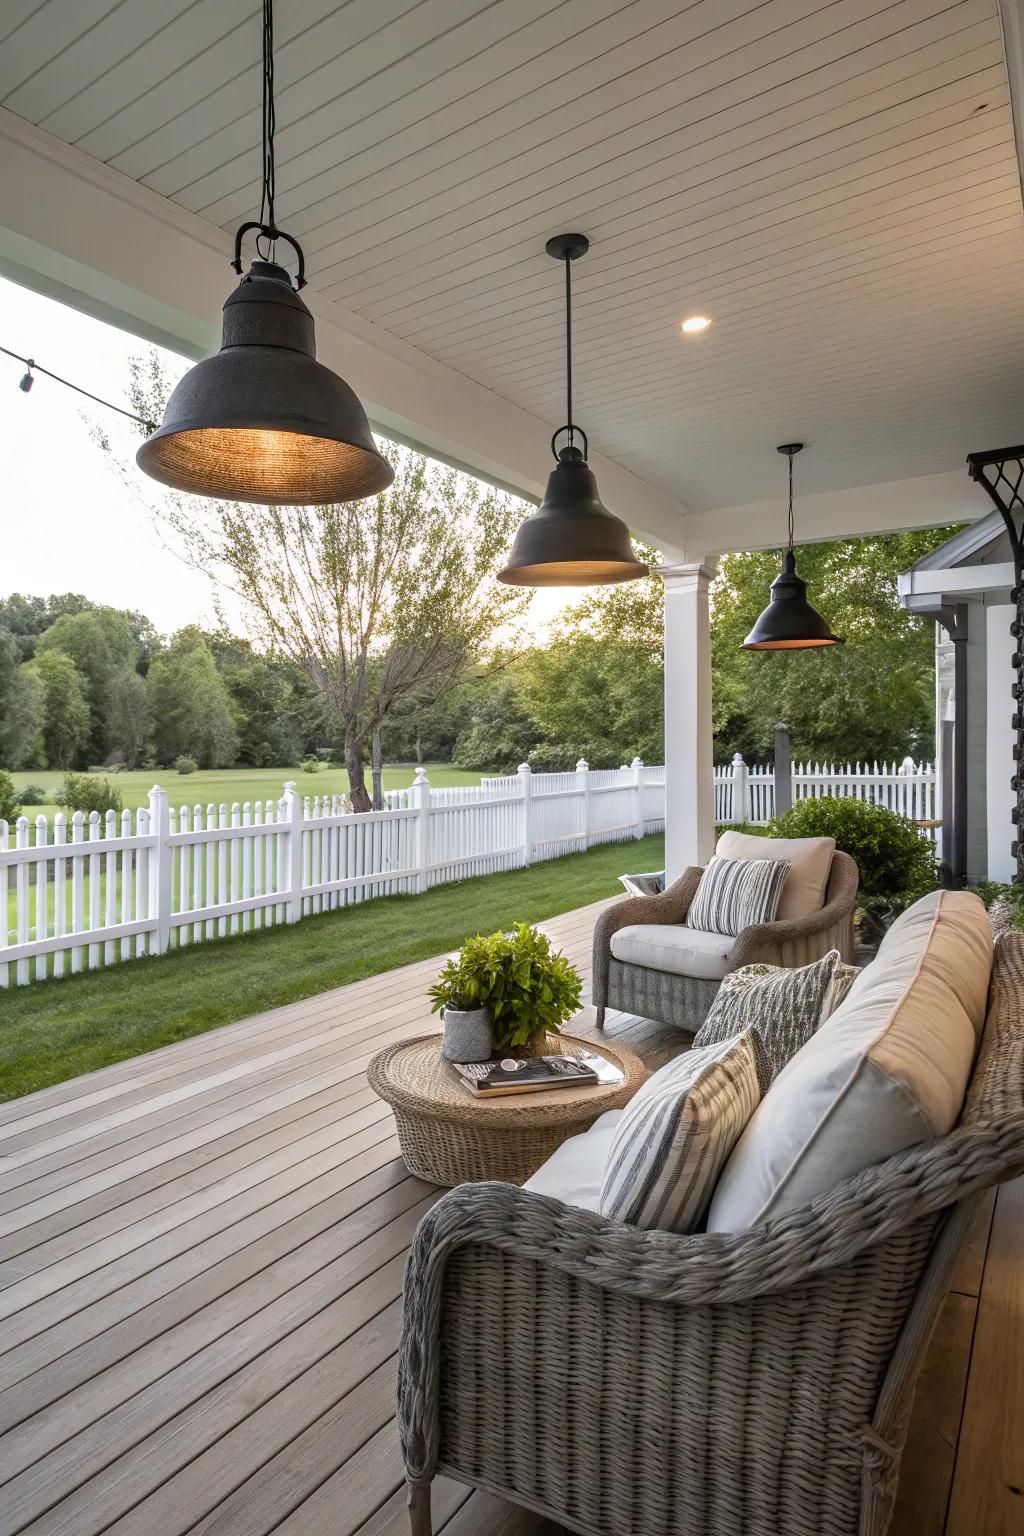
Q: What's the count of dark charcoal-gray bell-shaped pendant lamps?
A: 3